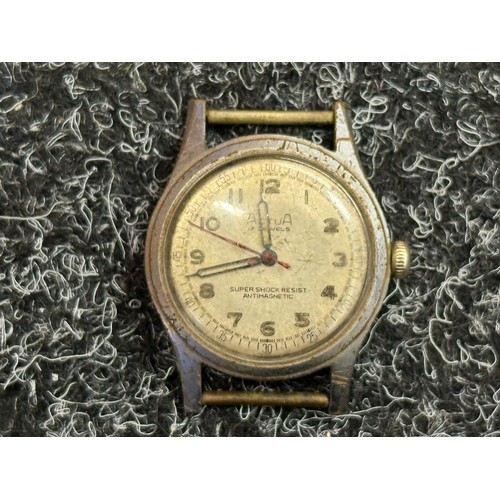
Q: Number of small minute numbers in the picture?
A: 12